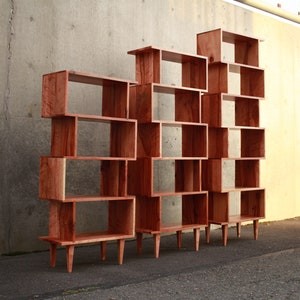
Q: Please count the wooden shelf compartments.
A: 15